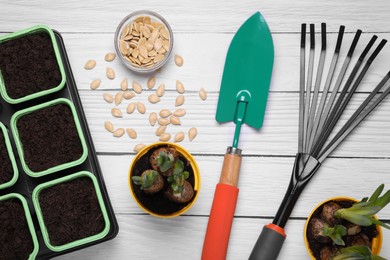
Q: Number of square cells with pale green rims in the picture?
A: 5